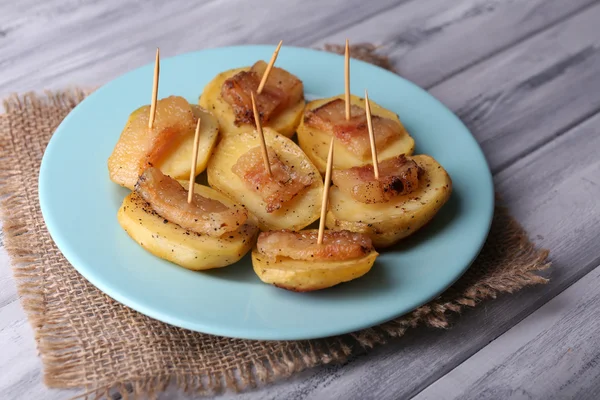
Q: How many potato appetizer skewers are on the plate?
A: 7